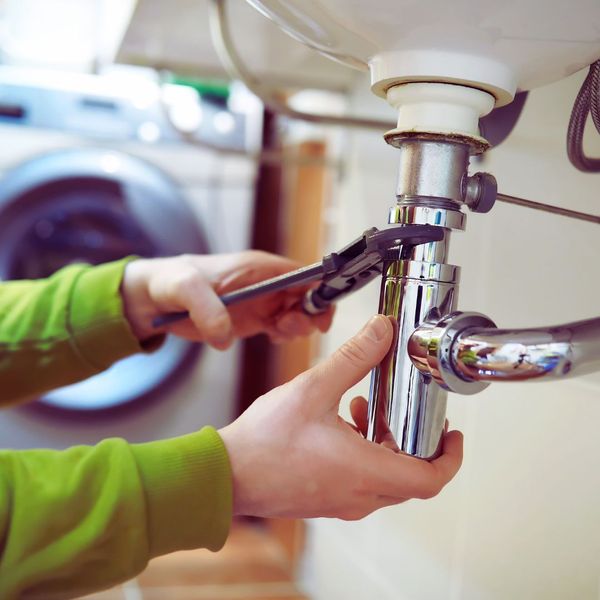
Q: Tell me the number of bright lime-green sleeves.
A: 2